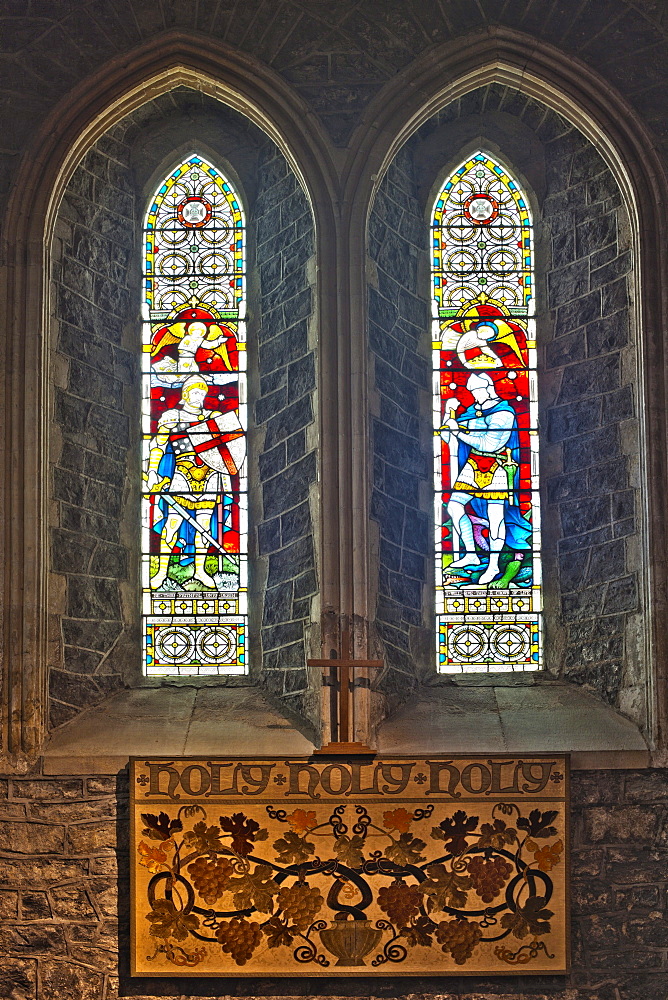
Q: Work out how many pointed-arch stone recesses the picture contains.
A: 2